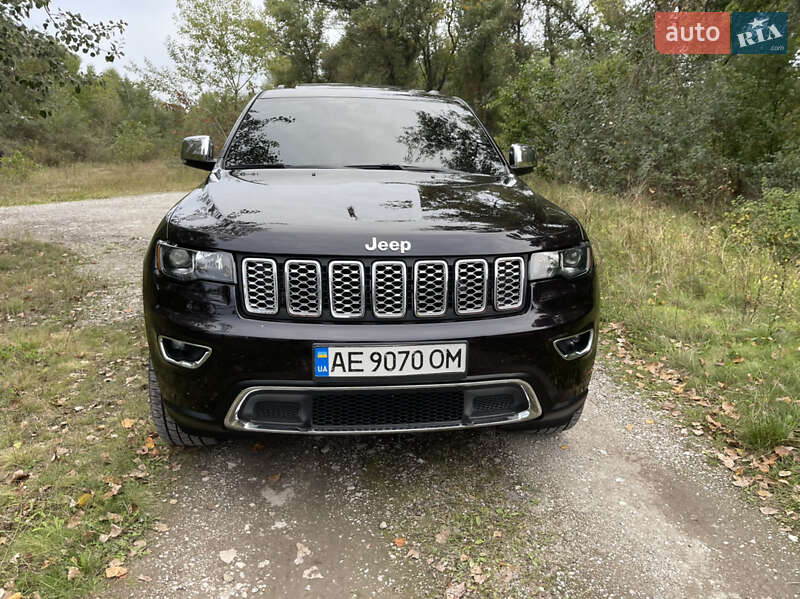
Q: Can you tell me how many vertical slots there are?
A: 7